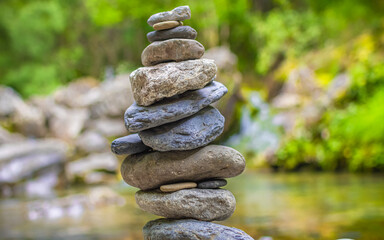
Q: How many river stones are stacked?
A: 13